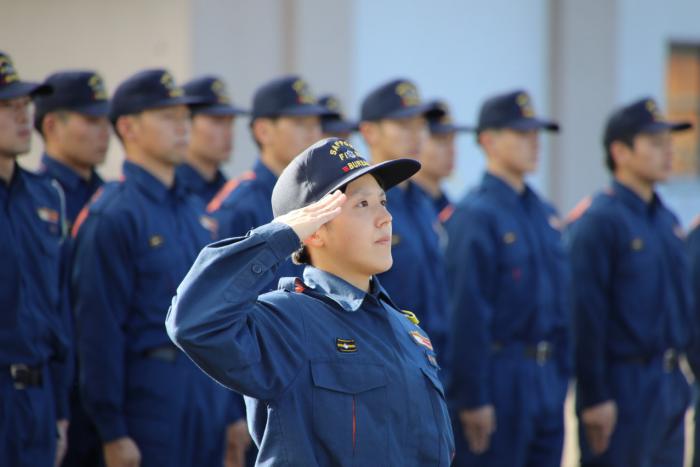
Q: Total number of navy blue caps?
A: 11